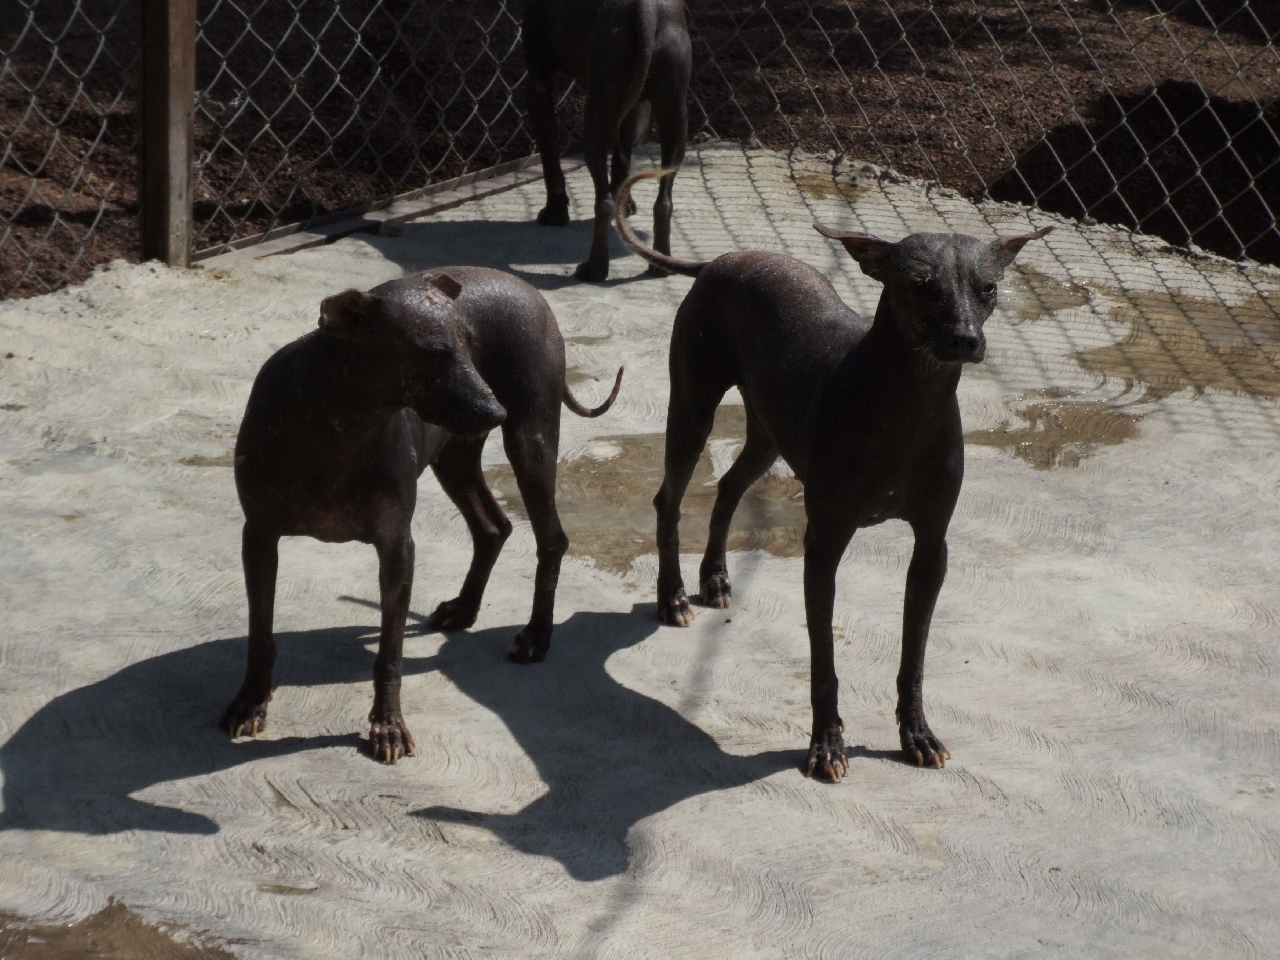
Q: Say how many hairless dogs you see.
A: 3